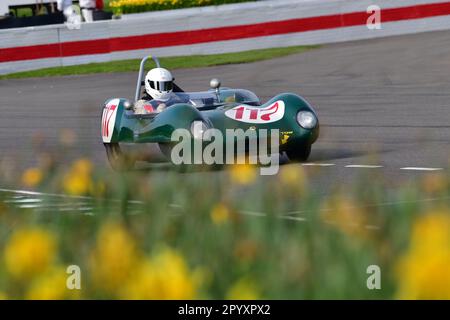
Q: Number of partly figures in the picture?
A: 2